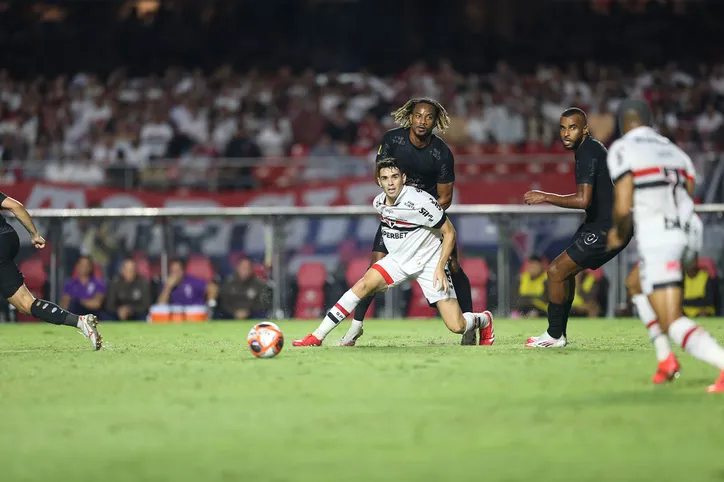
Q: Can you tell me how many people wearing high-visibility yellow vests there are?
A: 3